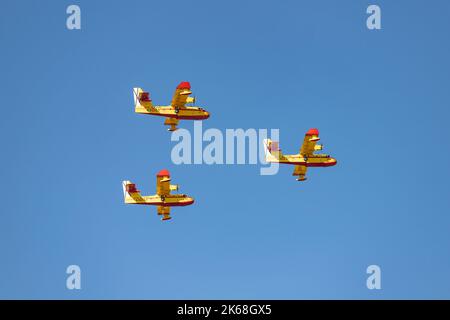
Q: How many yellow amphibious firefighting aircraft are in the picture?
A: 3